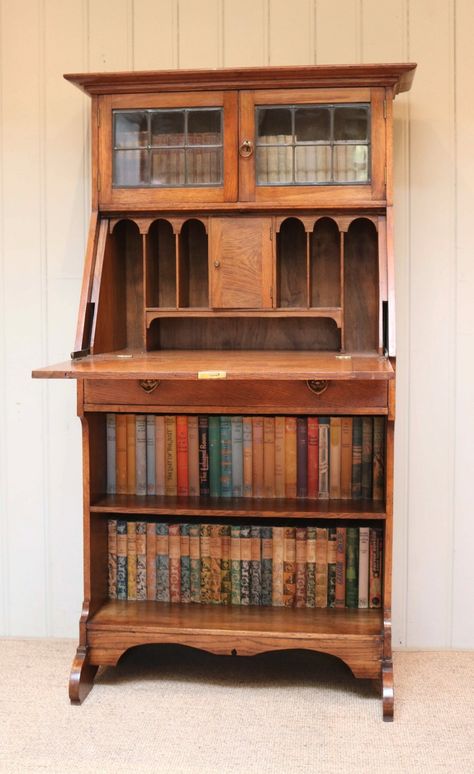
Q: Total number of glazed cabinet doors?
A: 2